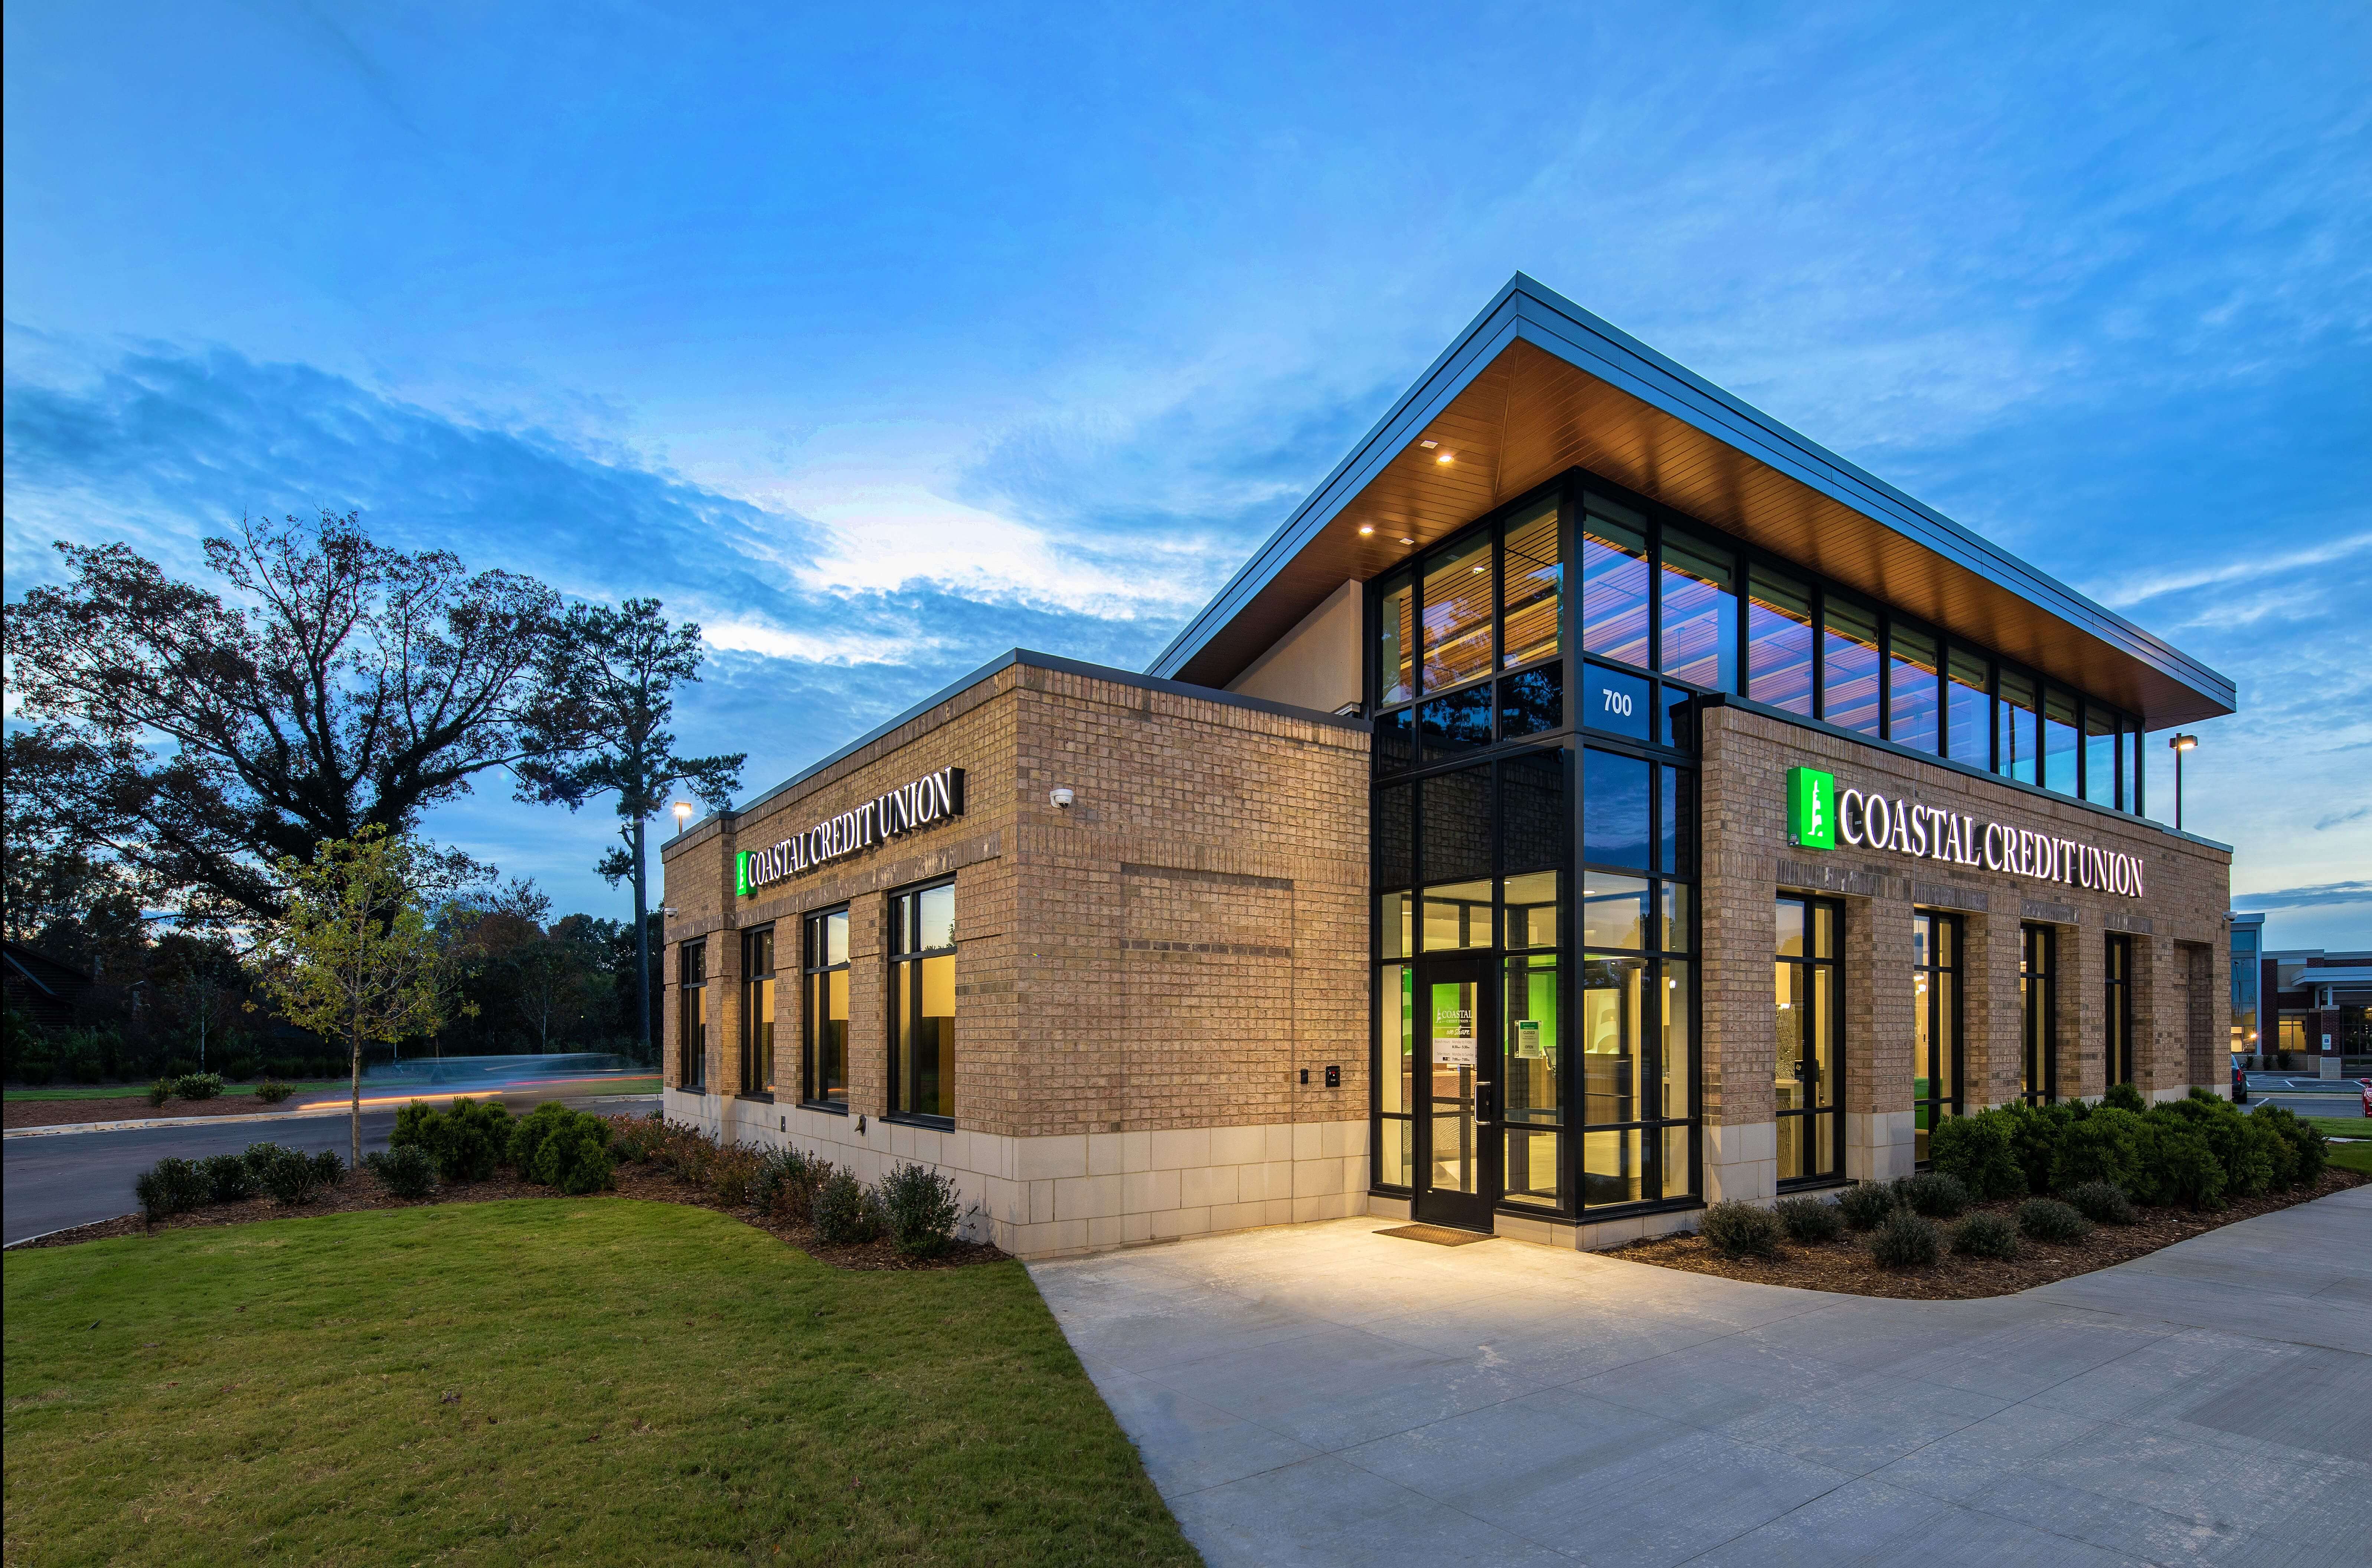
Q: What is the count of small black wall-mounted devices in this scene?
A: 2